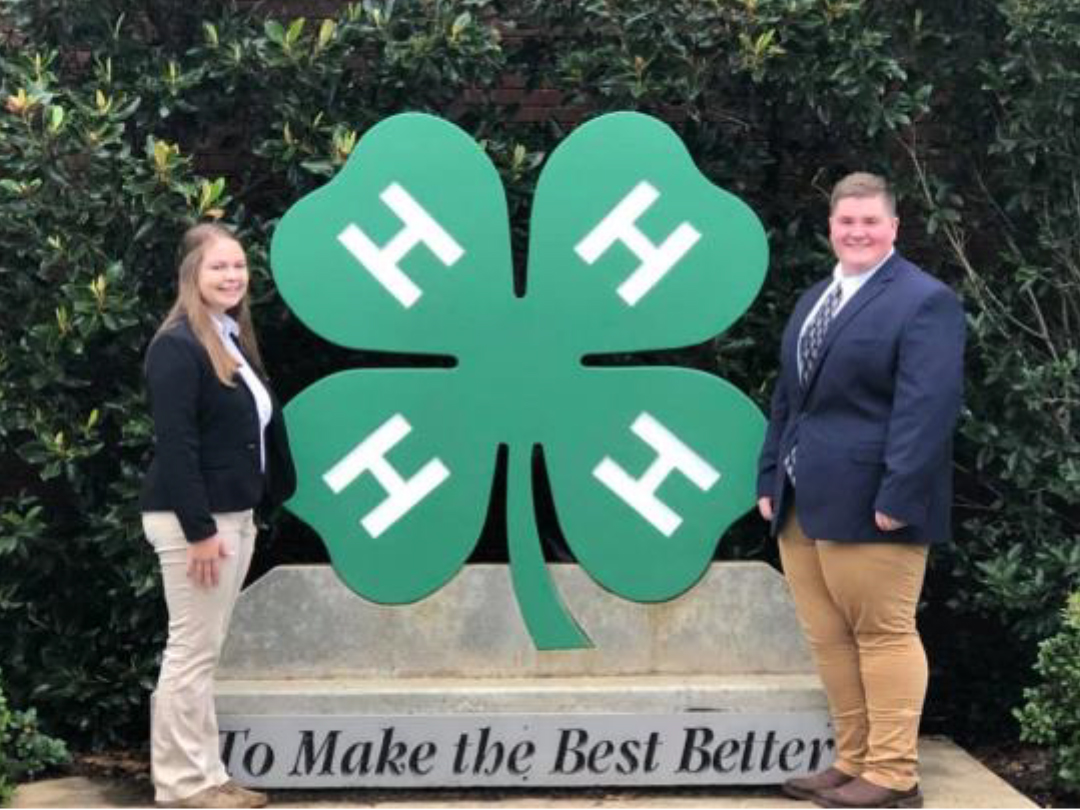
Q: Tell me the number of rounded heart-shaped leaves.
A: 4